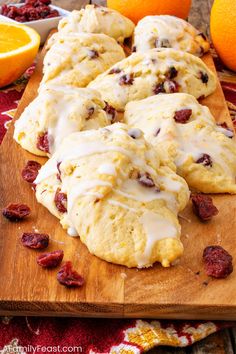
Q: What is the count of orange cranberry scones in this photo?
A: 7